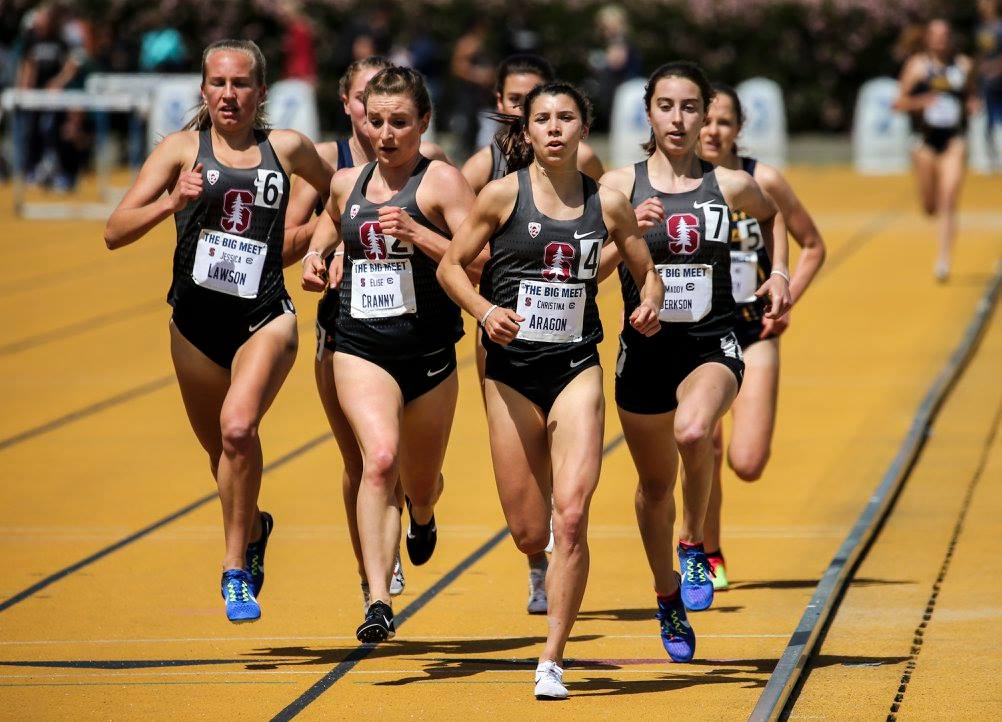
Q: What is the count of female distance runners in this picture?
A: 8